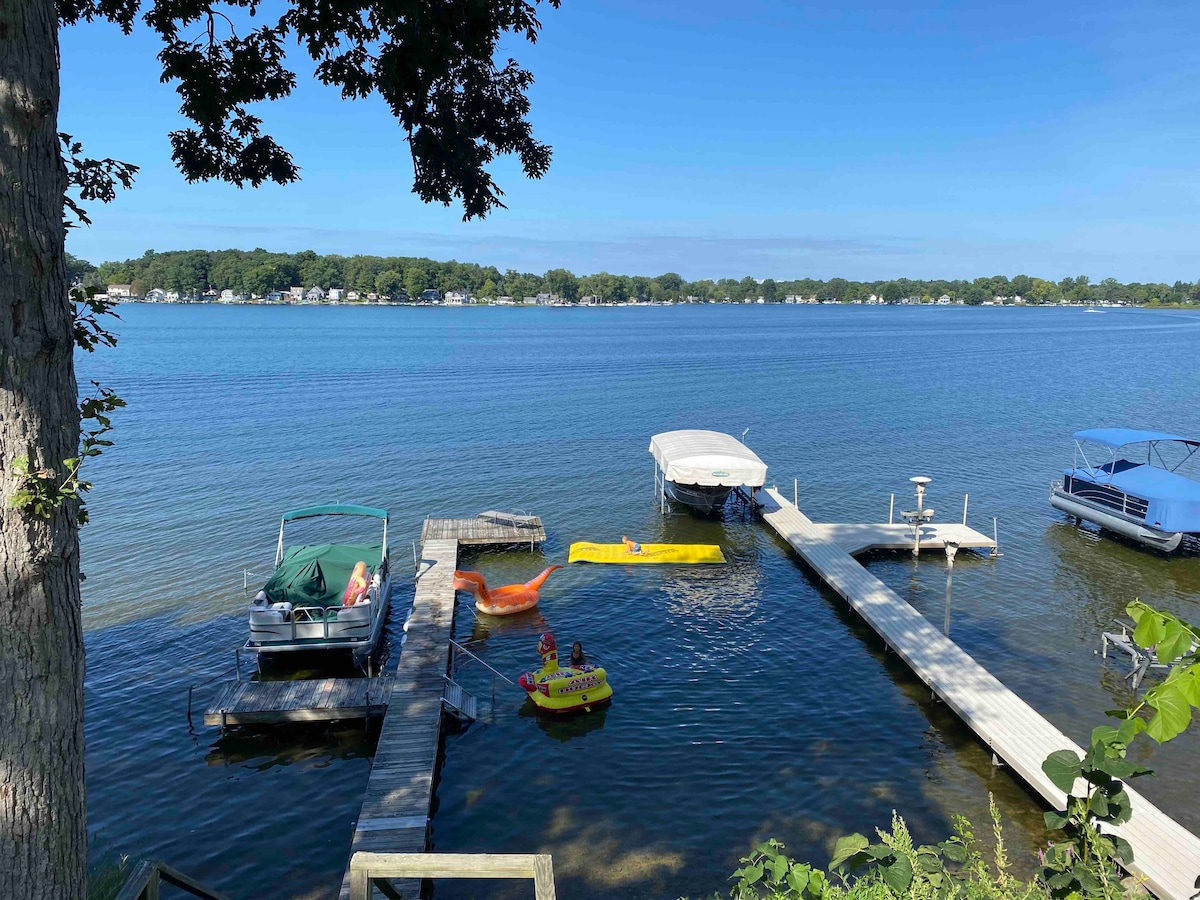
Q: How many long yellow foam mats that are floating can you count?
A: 1